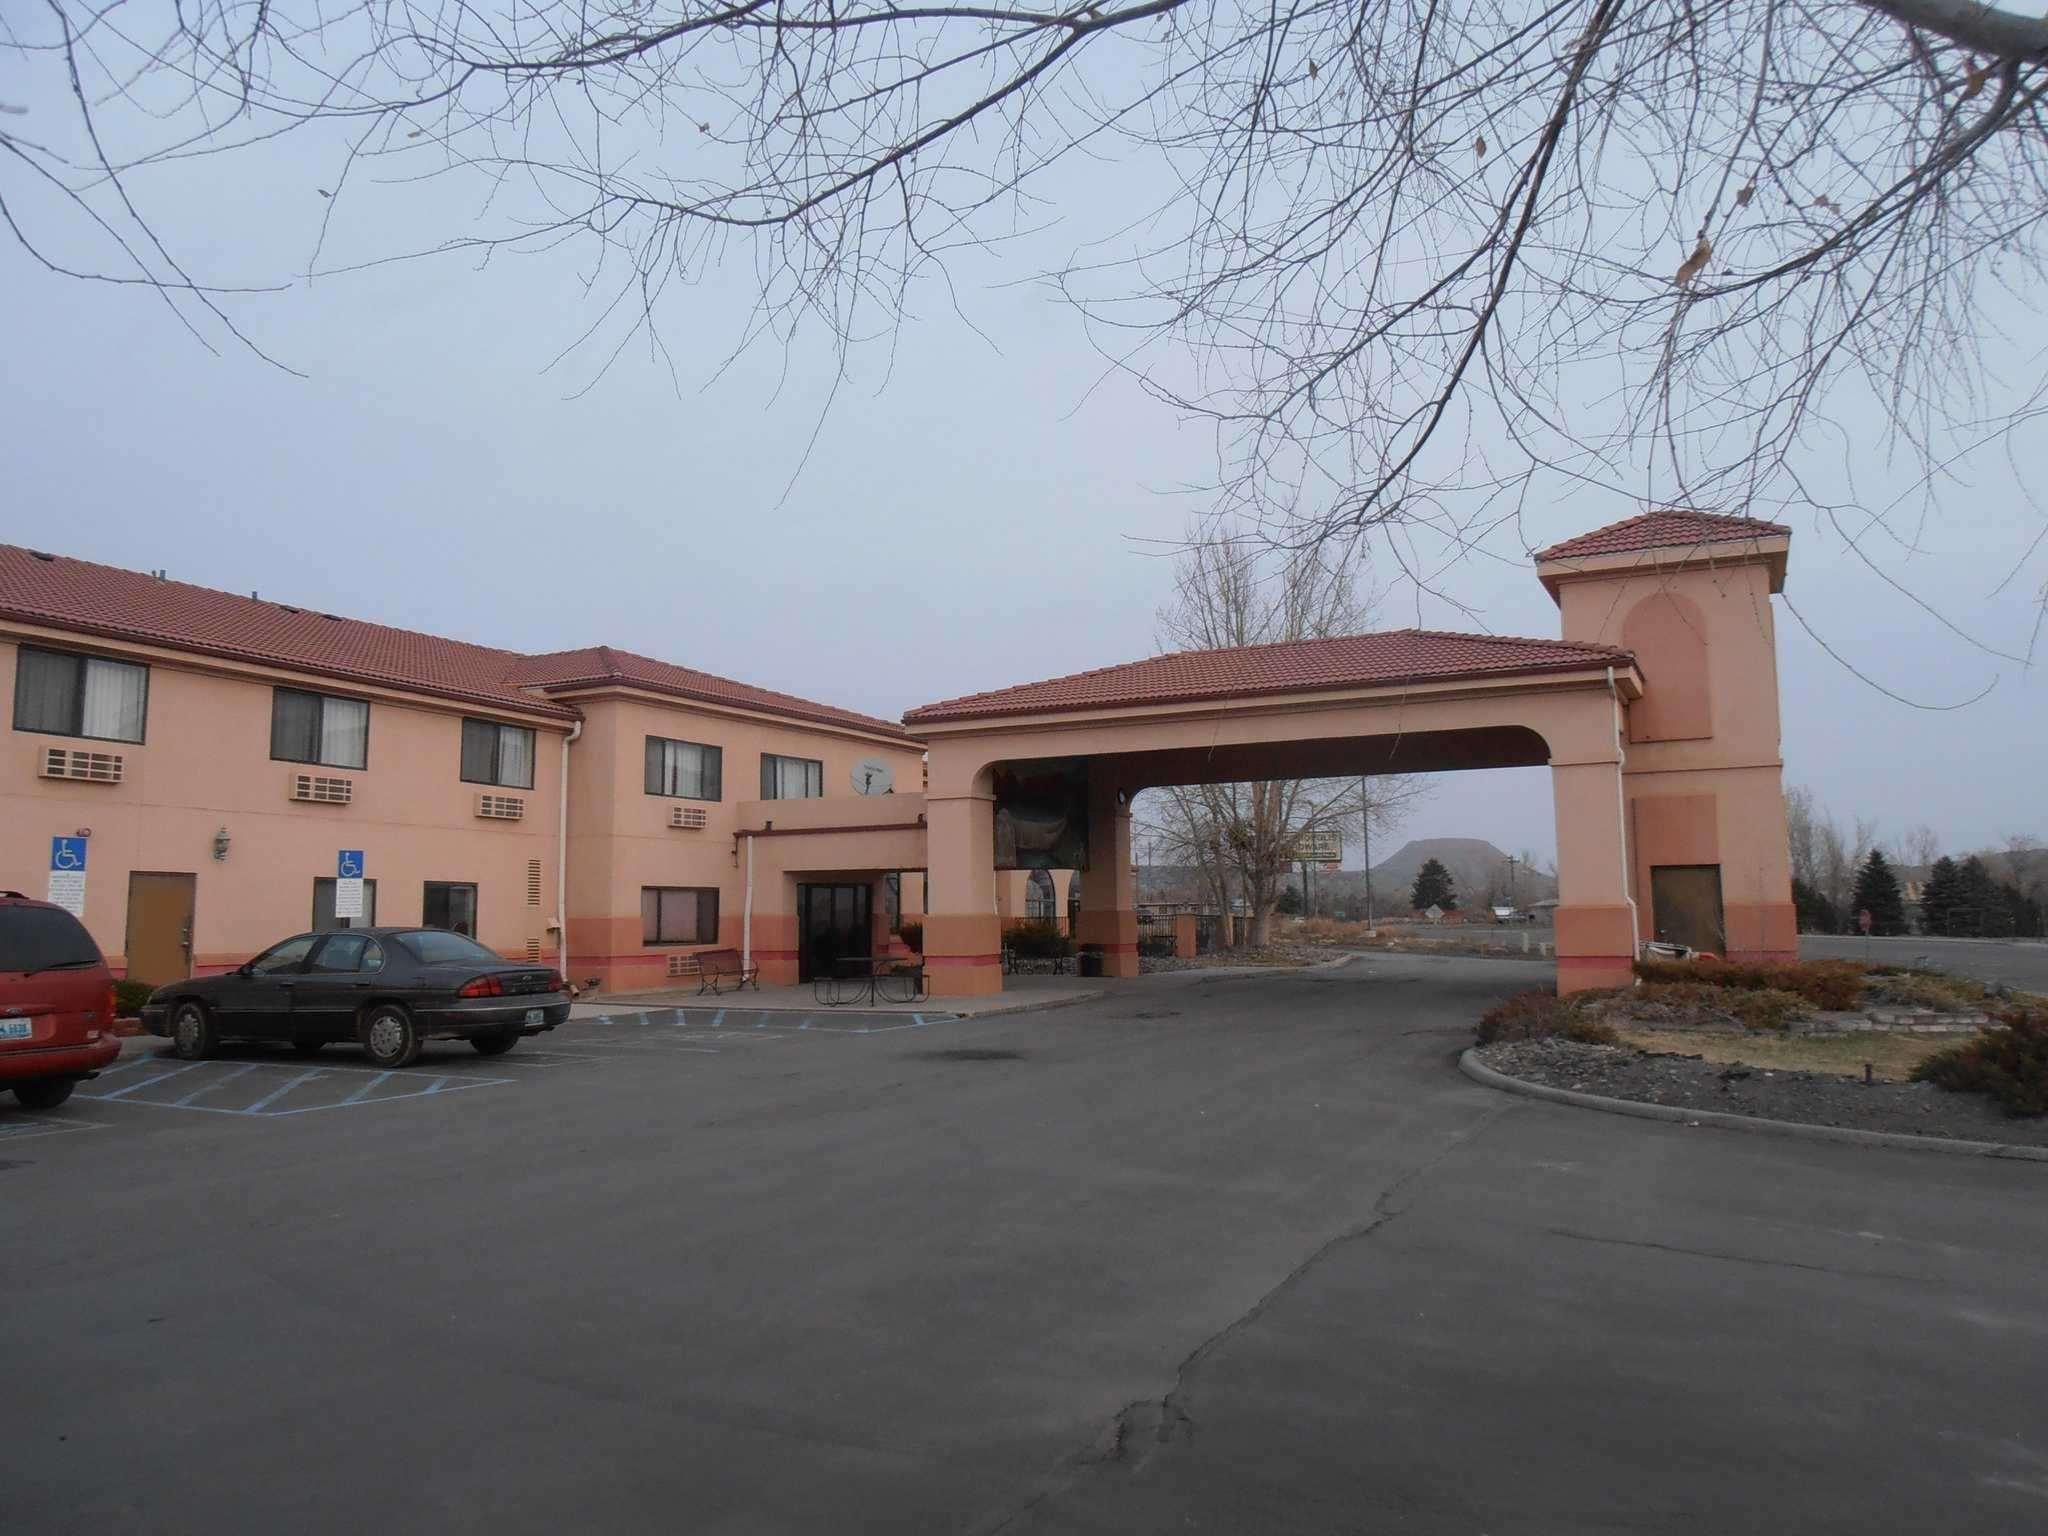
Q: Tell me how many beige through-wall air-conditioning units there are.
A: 5